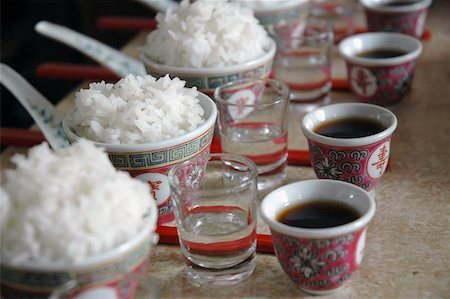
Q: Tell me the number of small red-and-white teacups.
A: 4